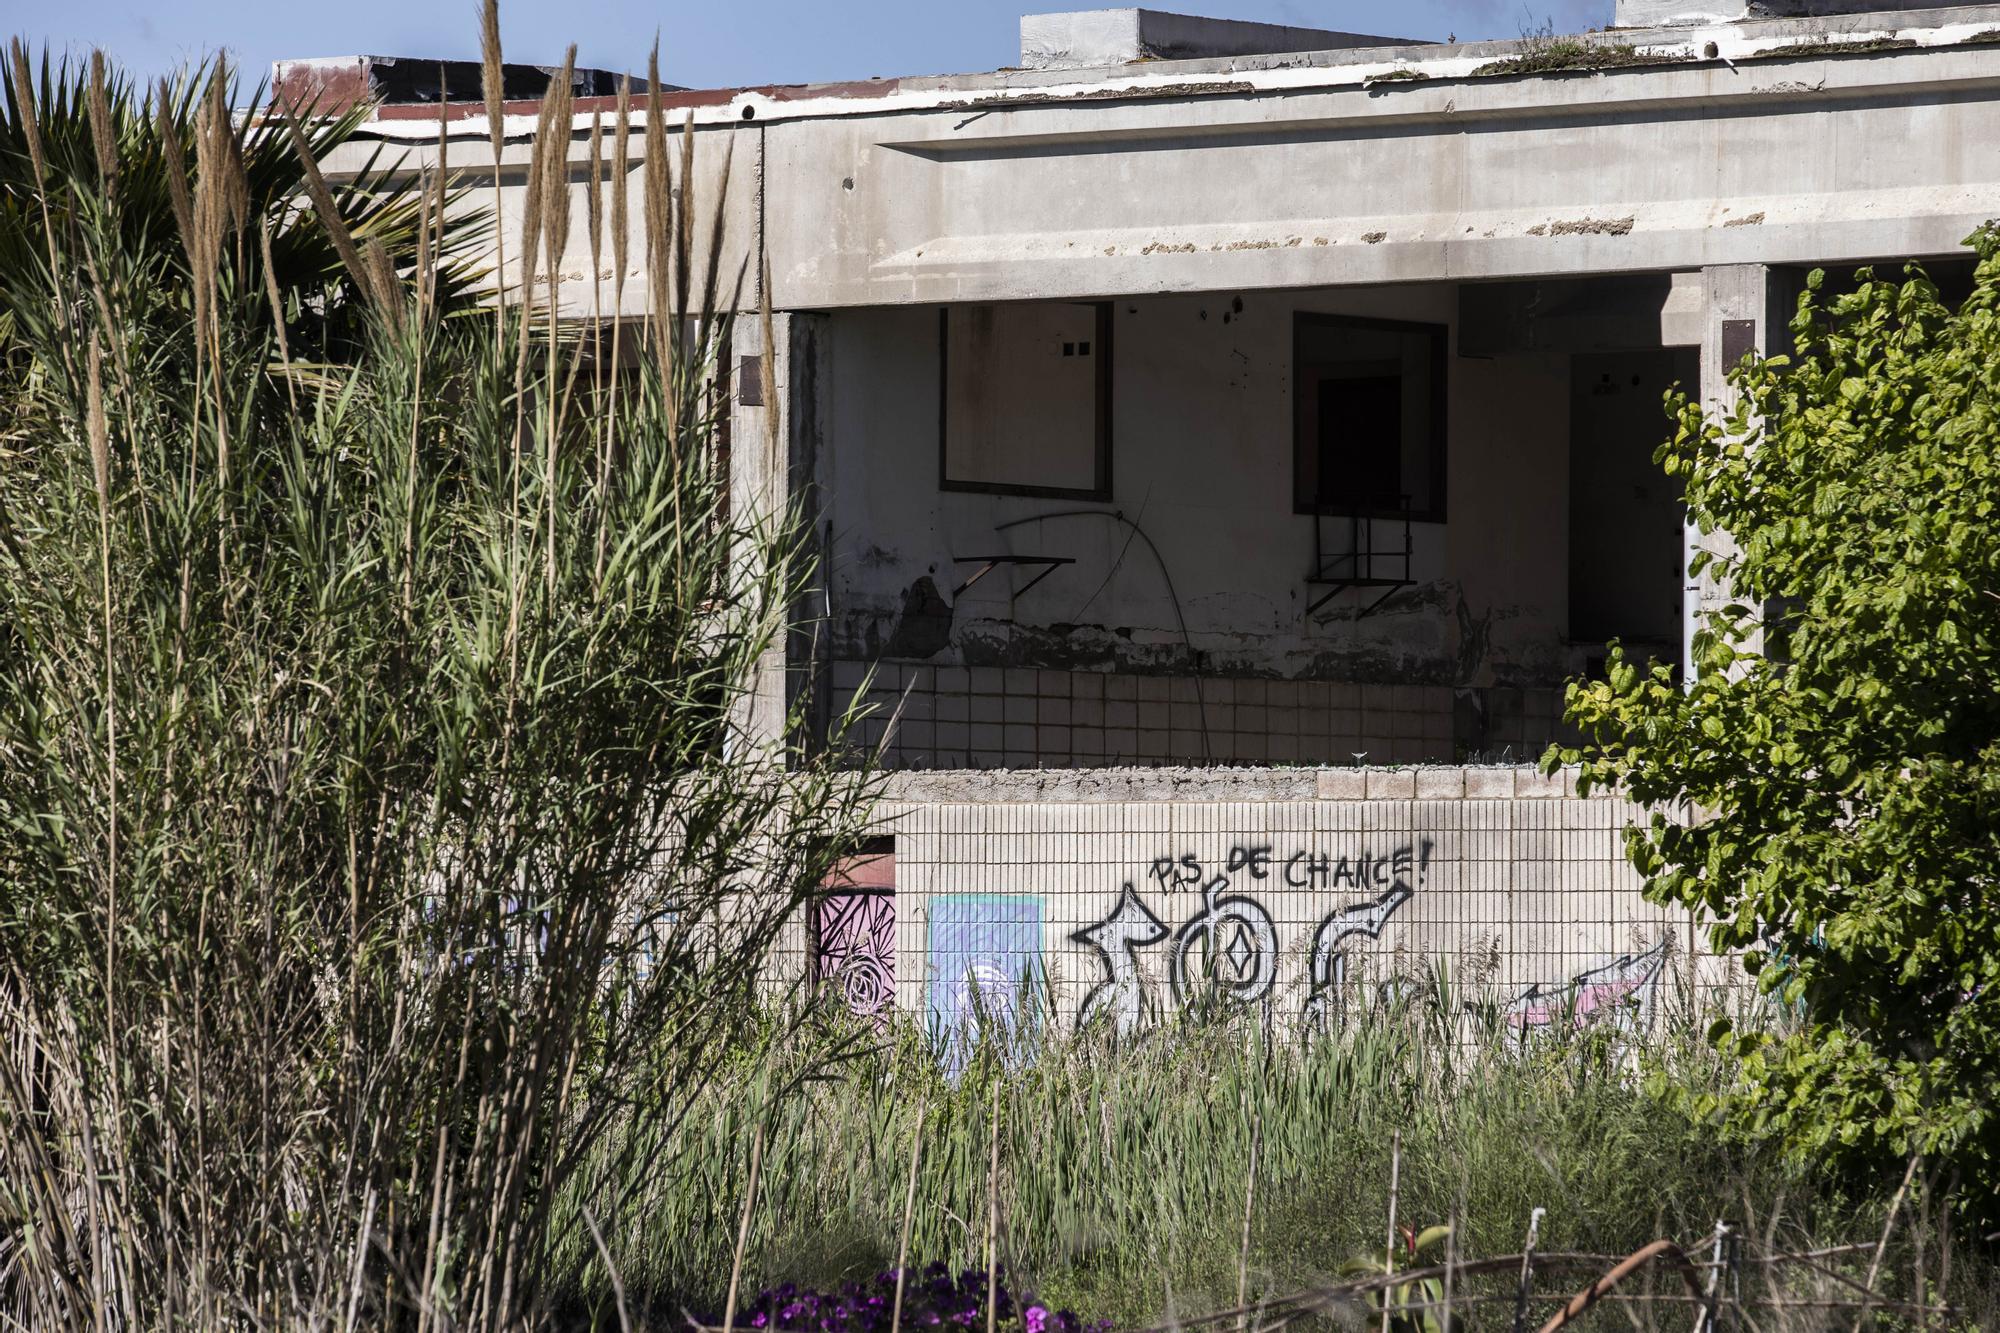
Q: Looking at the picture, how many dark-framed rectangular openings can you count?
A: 2